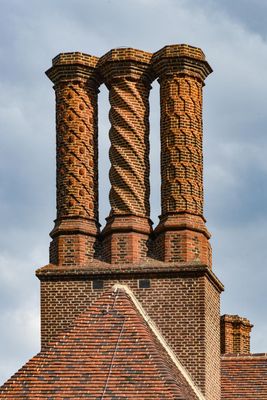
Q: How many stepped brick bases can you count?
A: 3